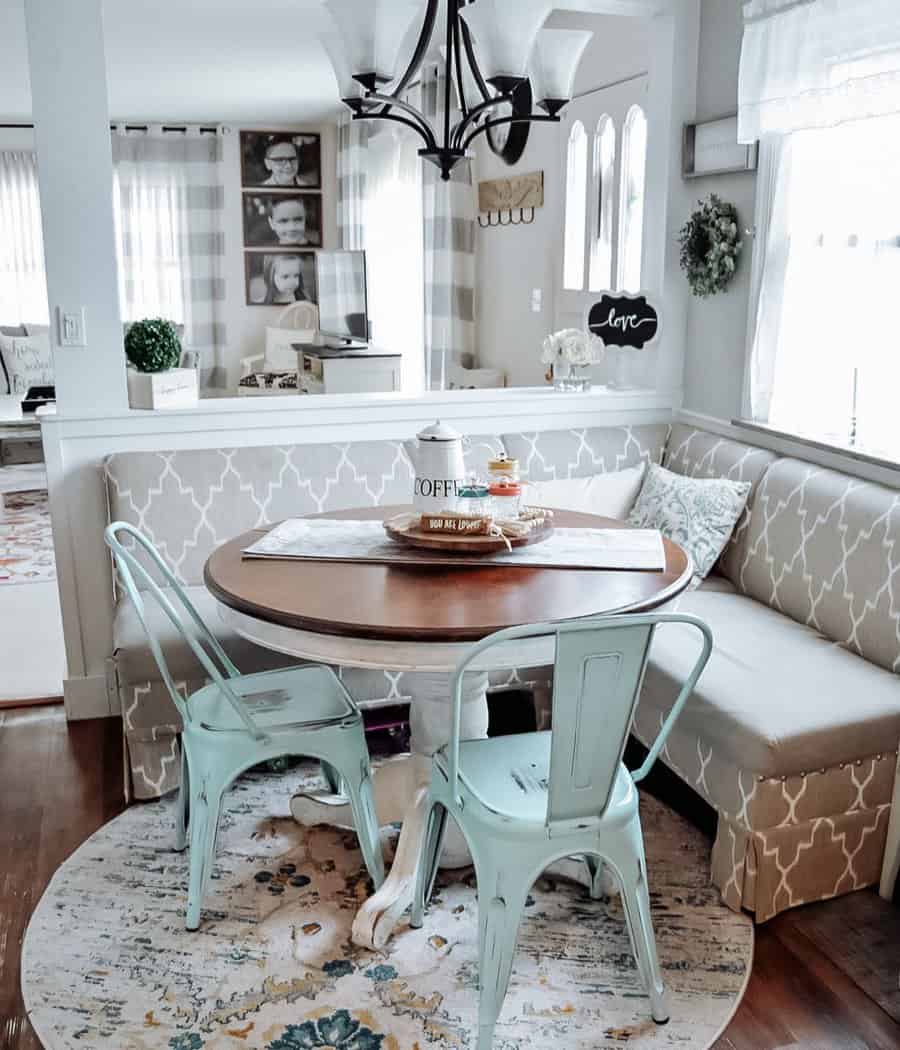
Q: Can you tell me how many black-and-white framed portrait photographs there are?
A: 3